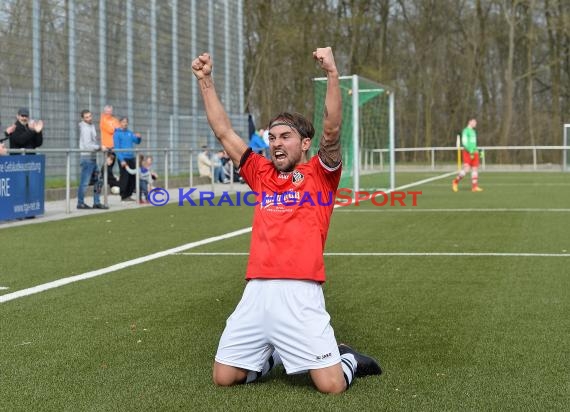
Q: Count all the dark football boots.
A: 1